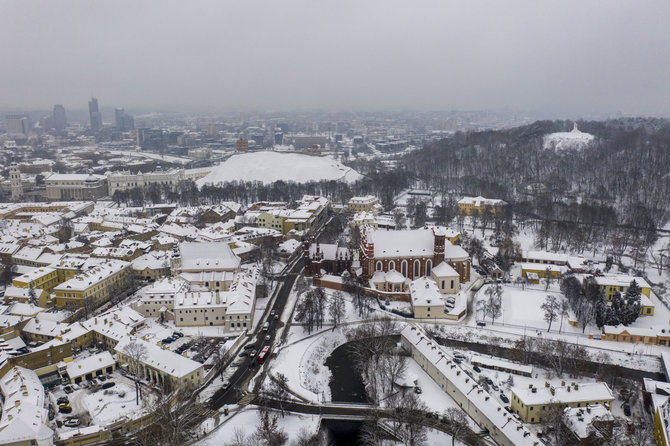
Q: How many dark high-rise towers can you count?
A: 3